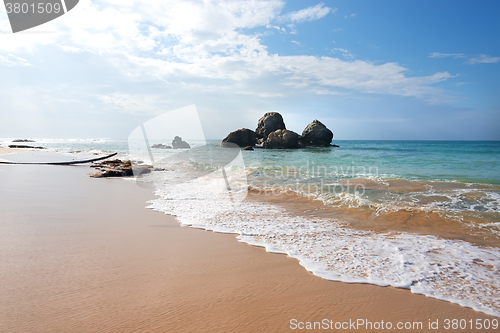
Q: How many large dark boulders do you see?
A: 4